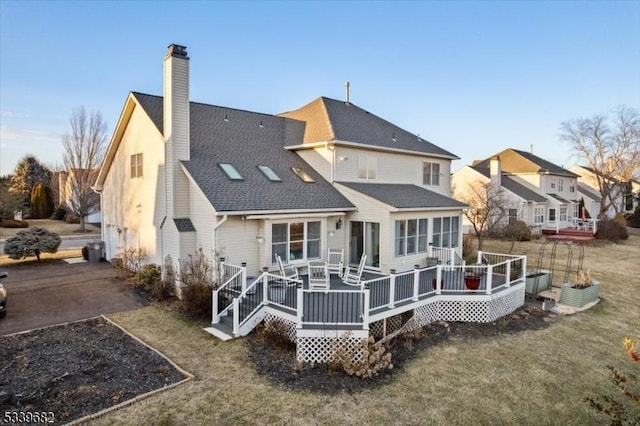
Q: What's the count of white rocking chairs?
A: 4